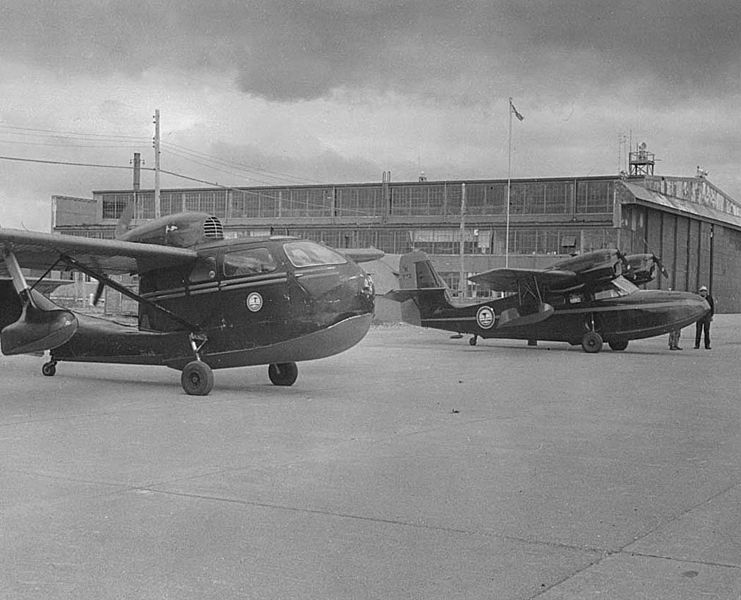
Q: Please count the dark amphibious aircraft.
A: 2